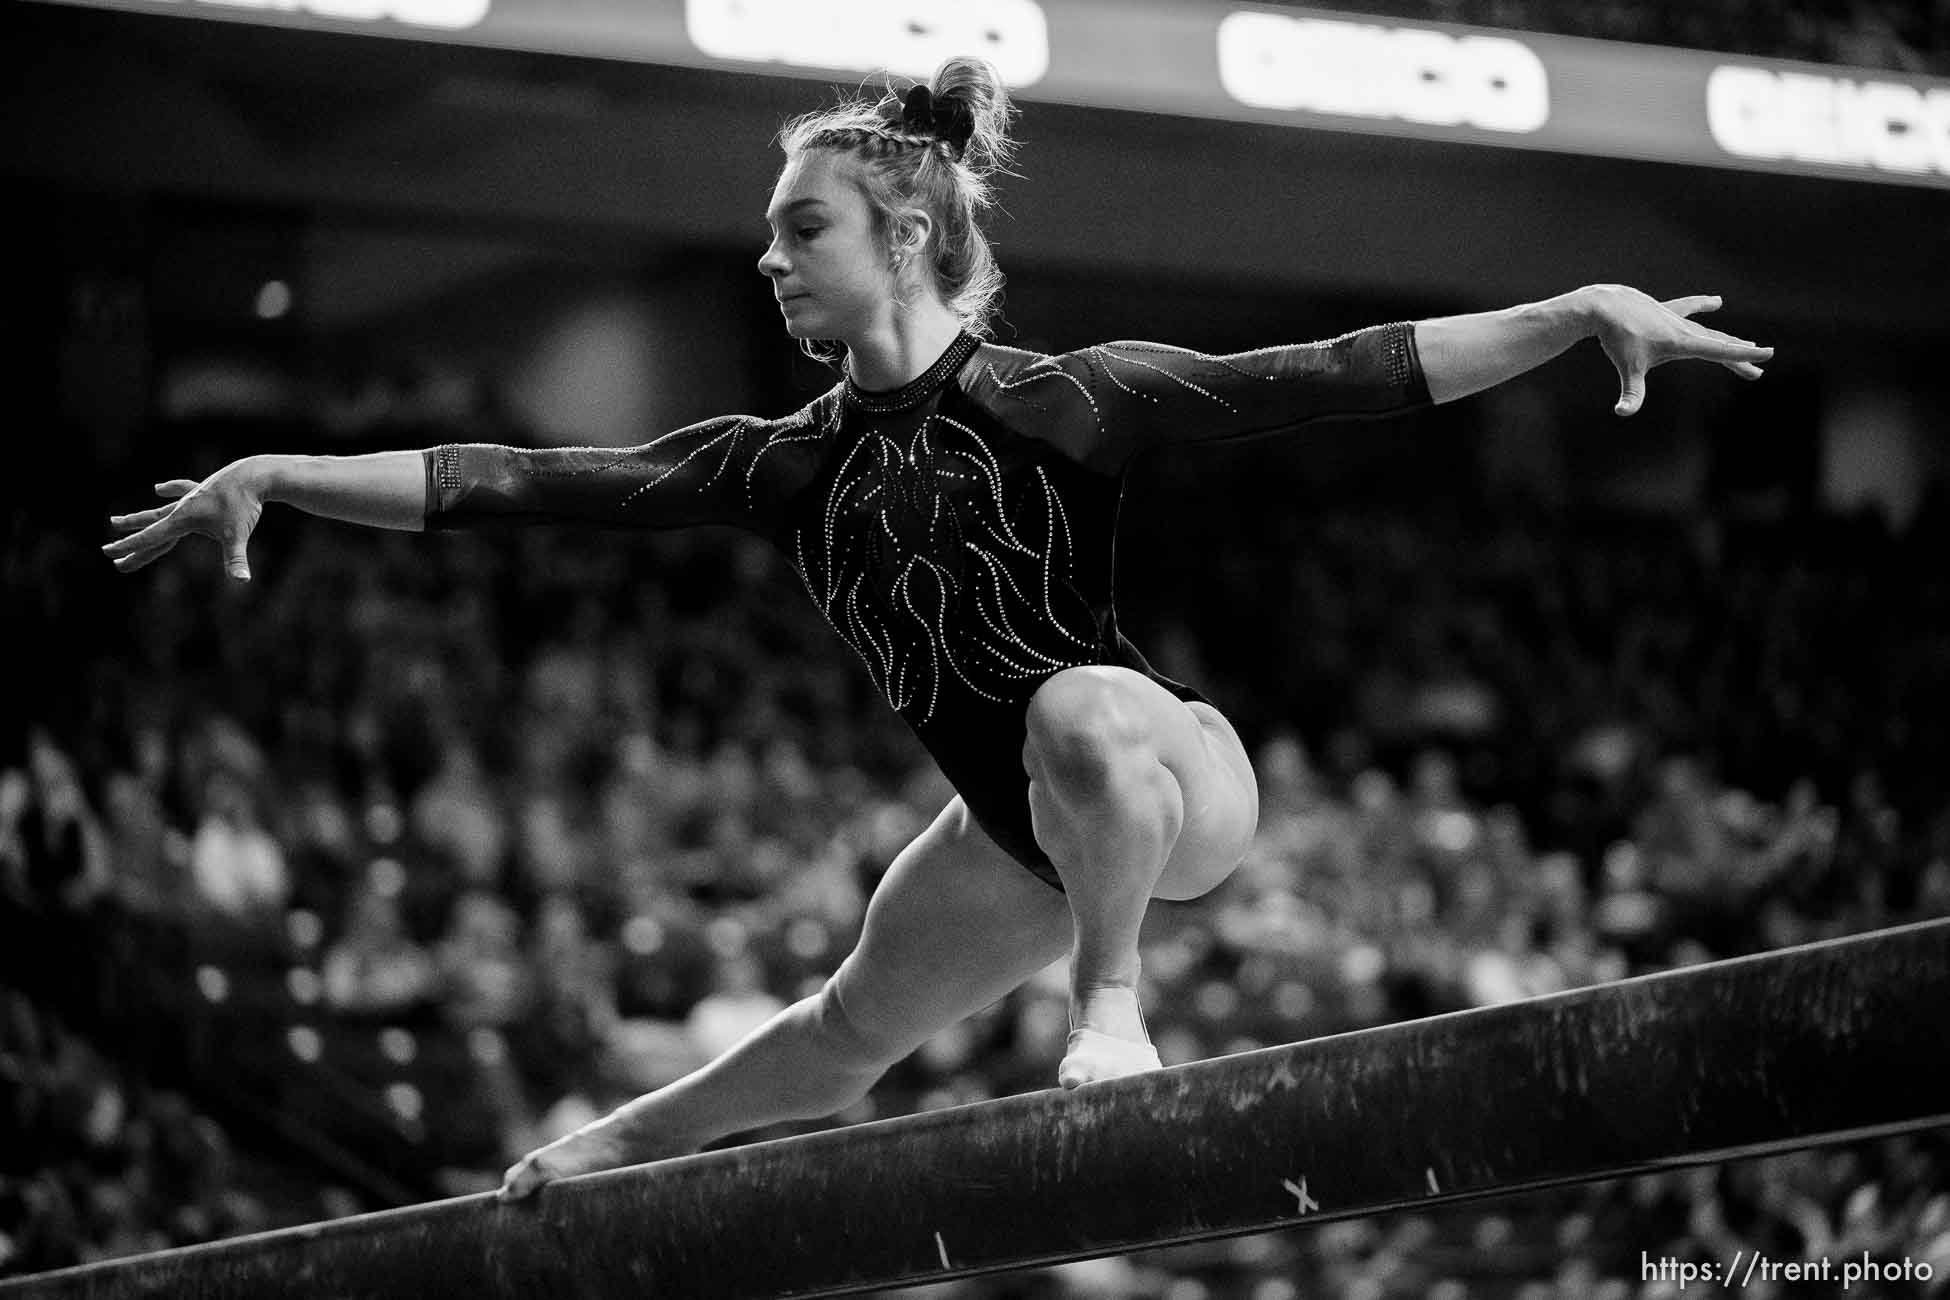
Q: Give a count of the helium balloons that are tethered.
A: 0